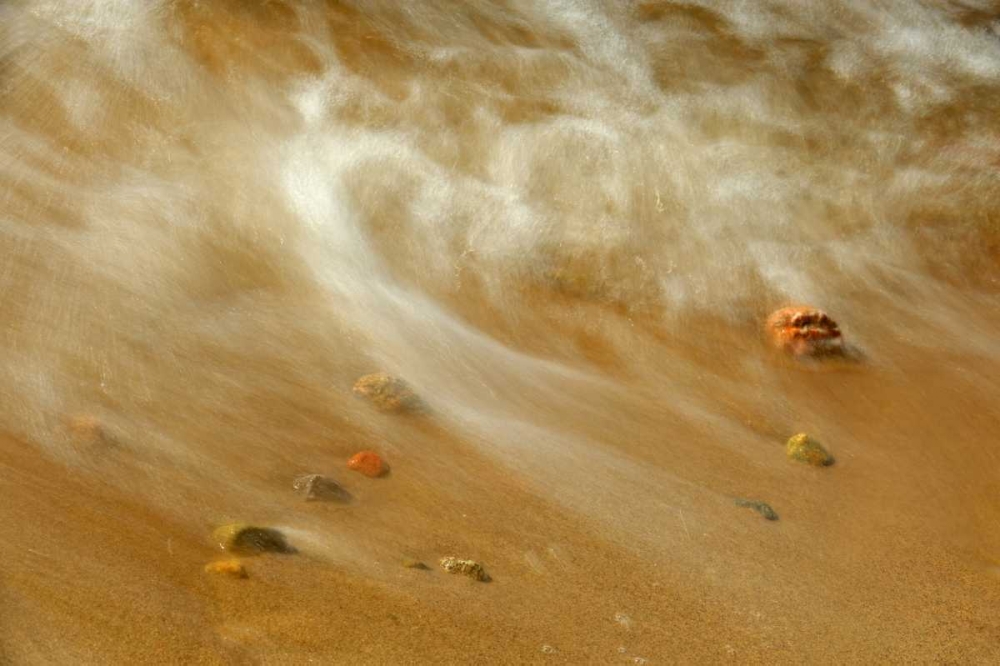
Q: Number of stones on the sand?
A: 11